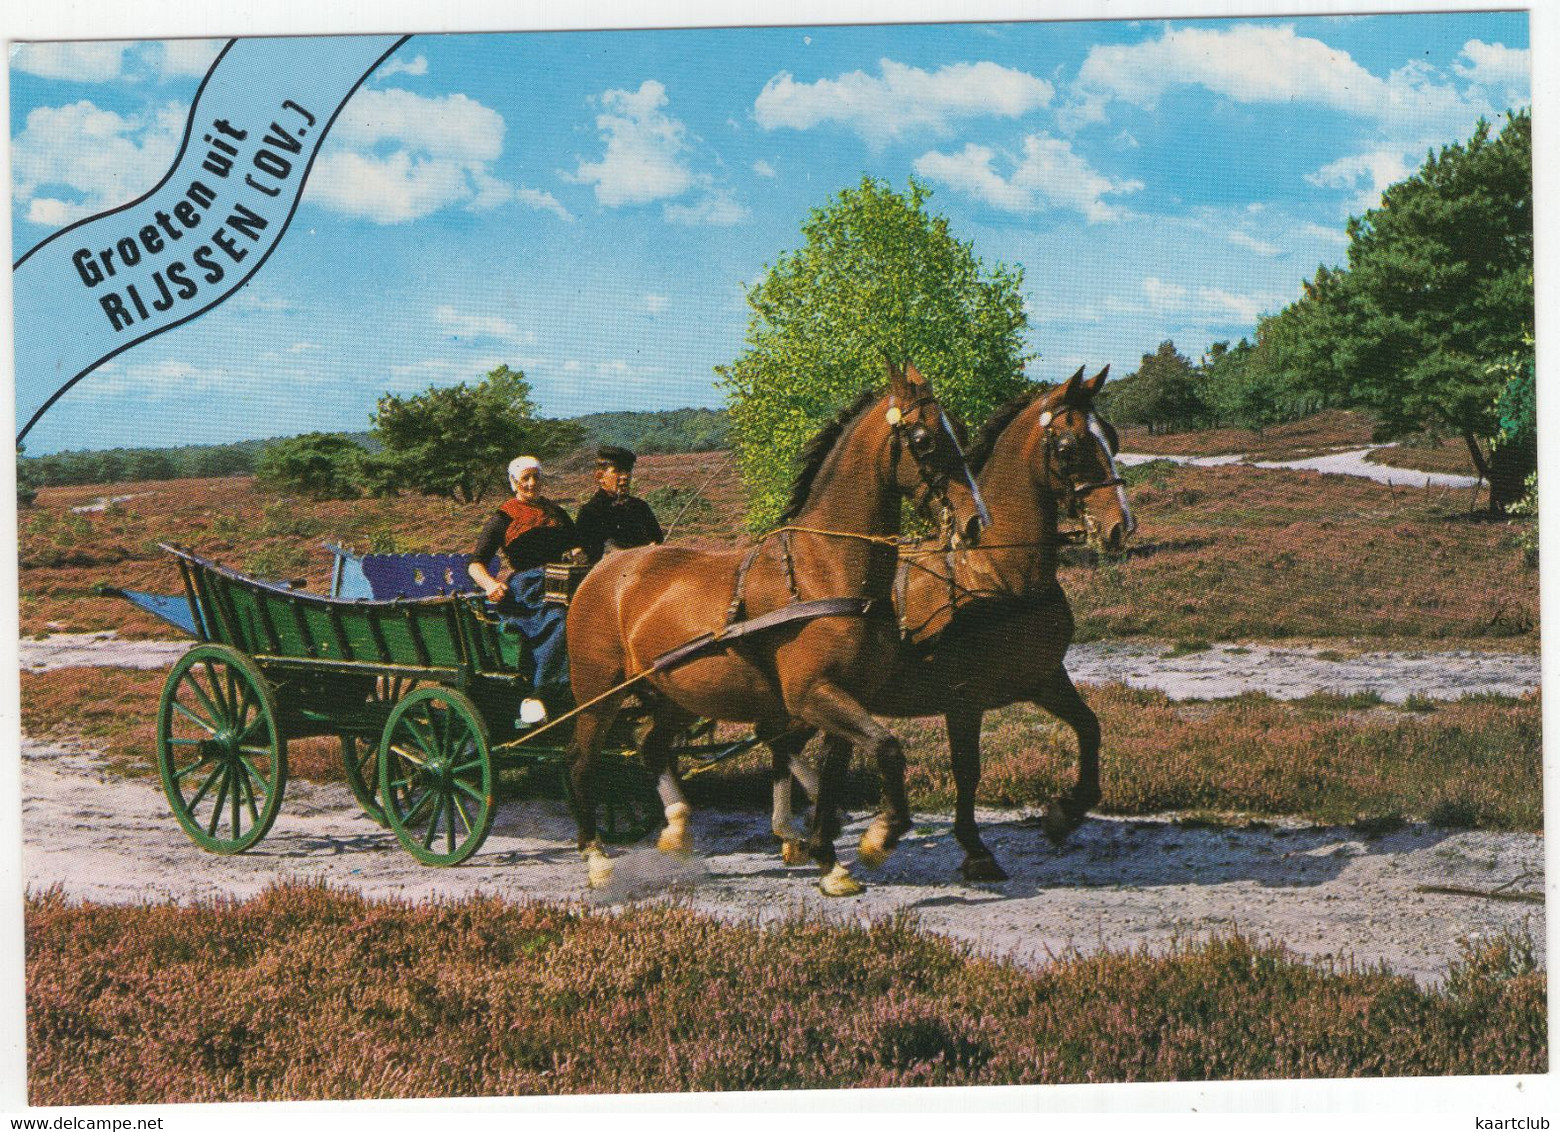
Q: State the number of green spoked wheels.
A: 4